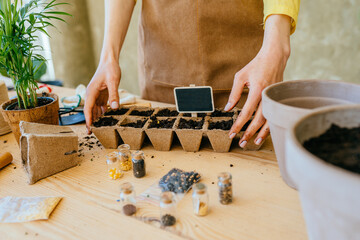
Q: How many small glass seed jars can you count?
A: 7